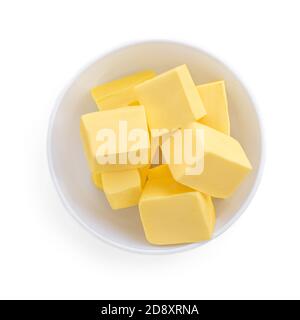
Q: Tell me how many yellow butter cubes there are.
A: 7